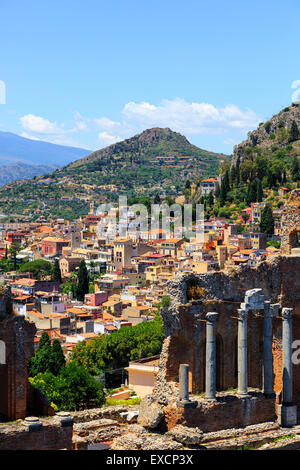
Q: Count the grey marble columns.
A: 5